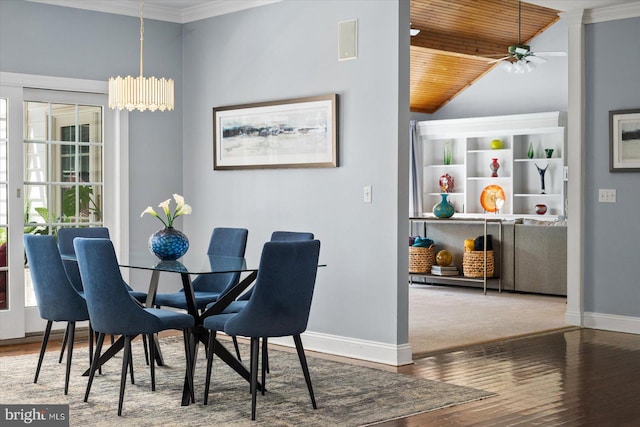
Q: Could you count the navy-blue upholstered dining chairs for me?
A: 6